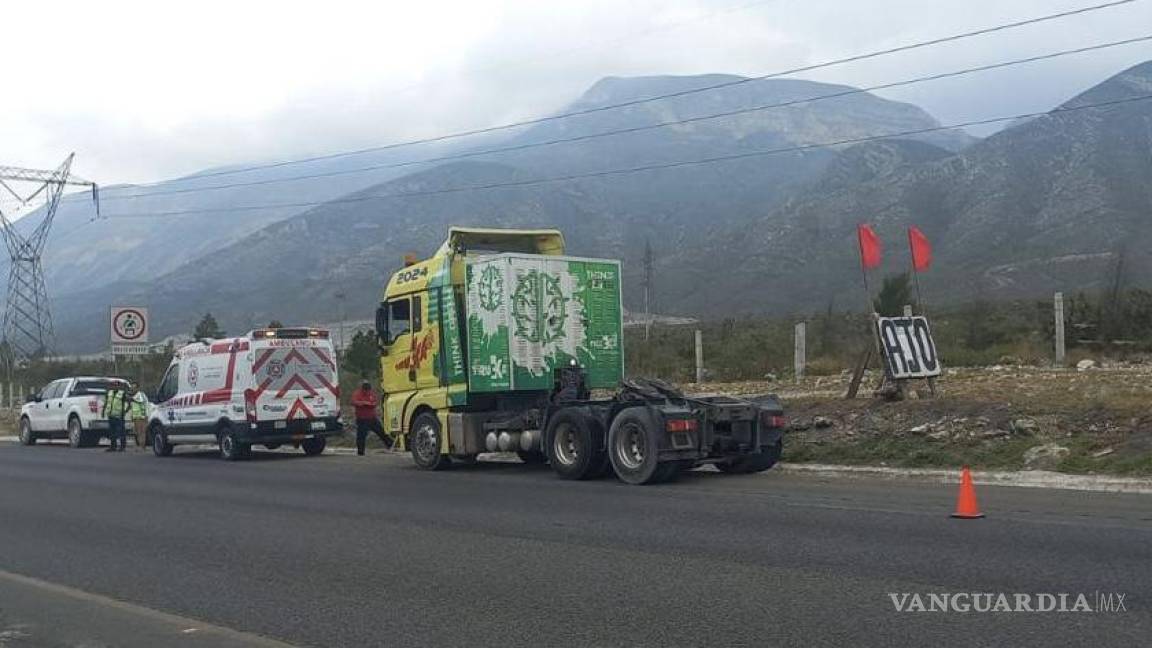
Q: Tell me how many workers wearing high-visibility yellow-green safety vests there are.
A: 2